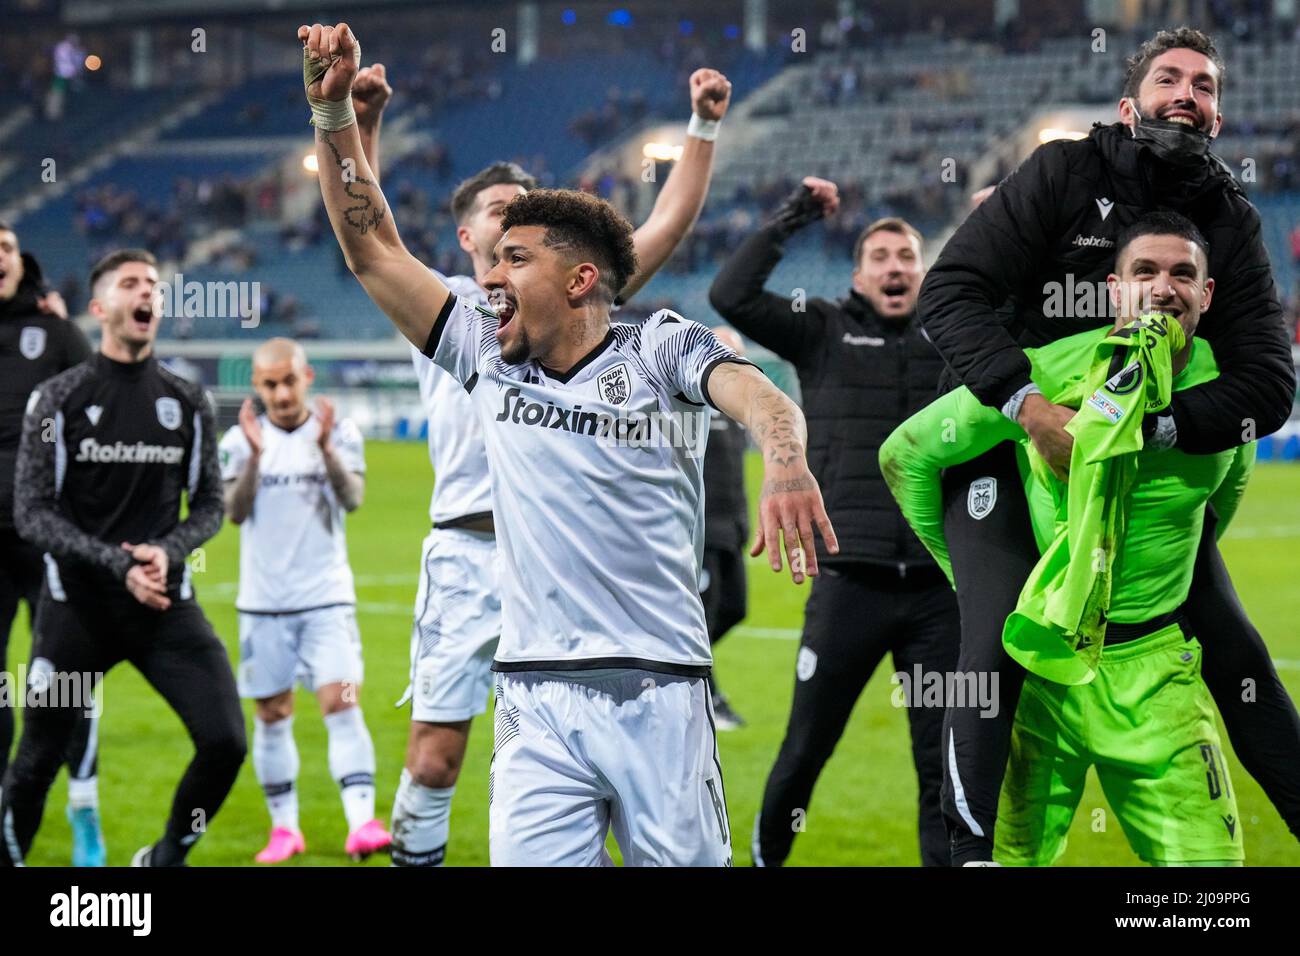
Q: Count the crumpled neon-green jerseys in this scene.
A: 1